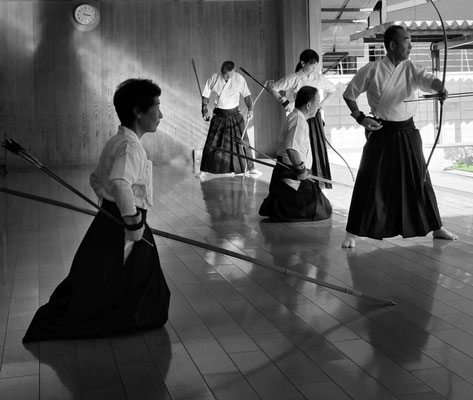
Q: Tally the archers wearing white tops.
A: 5